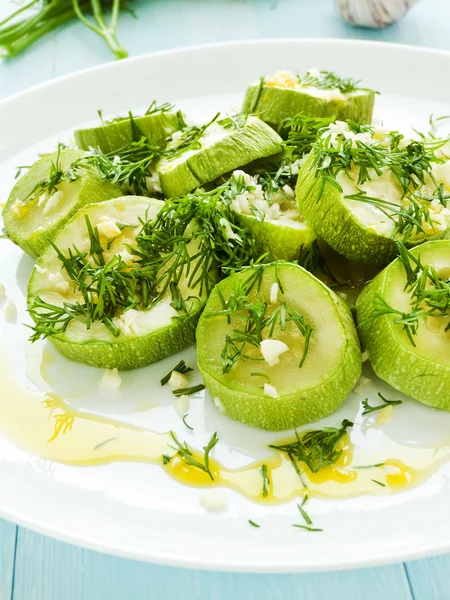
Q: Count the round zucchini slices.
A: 9